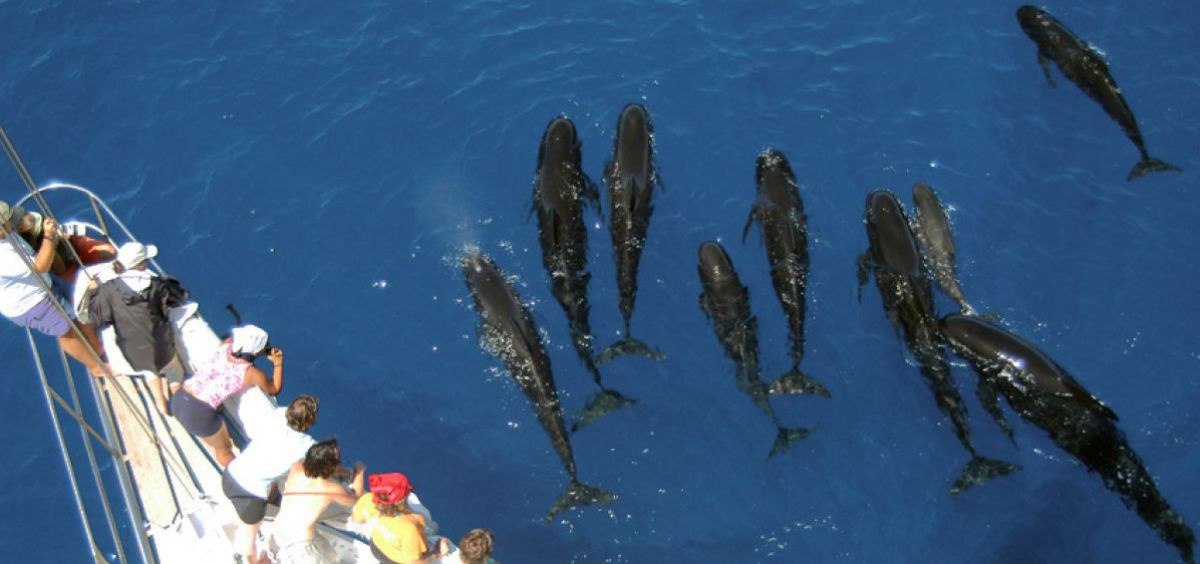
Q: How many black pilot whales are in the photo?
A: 9